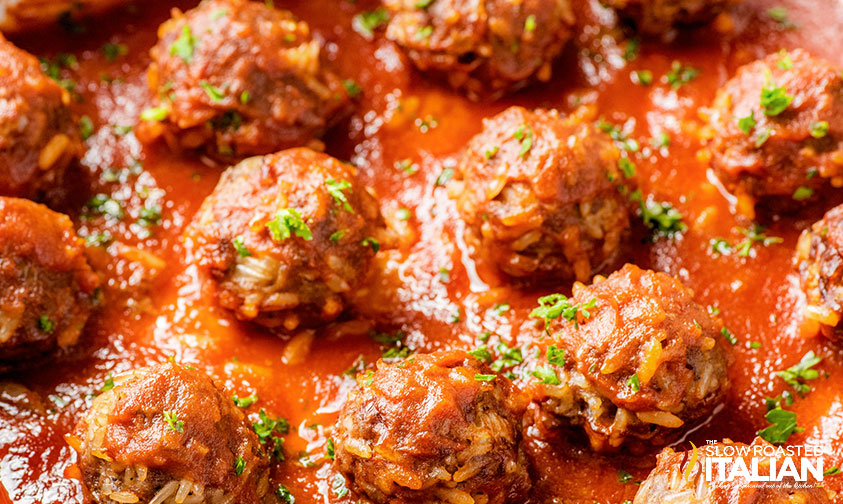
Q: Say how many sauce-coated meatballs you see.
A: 13